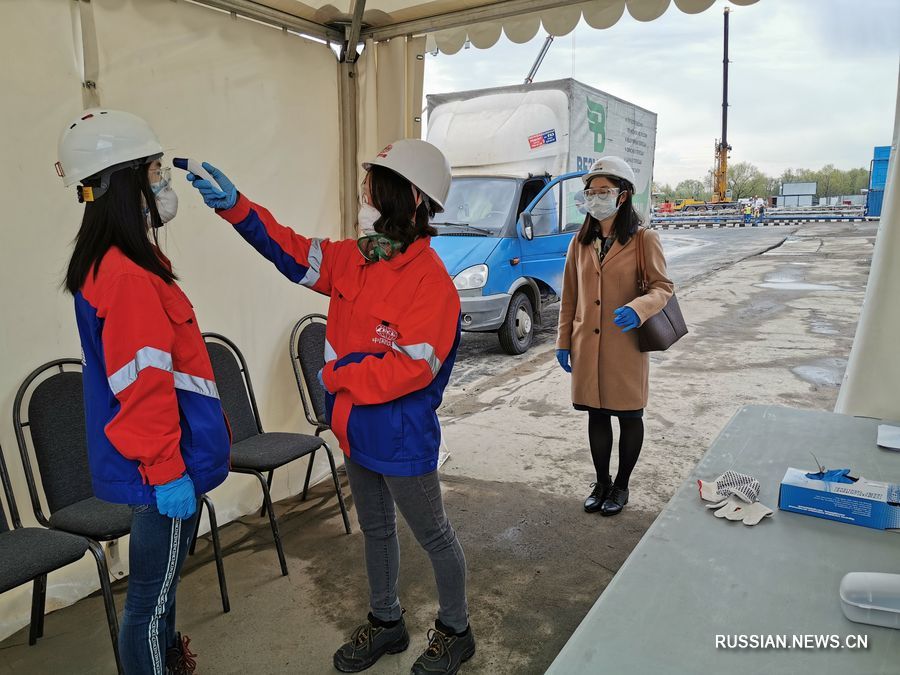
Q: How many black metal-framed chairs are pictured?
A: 4